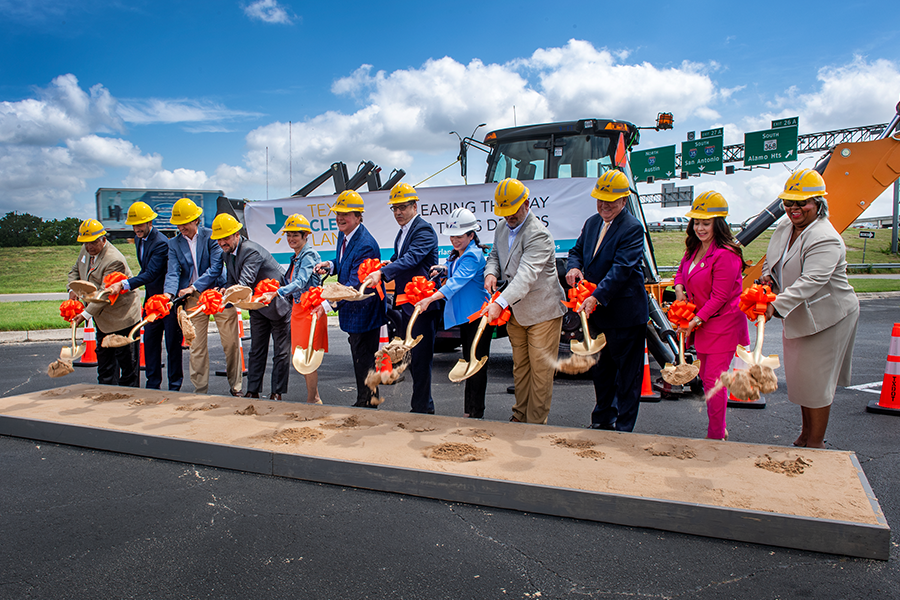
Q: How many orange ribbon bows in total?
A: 12